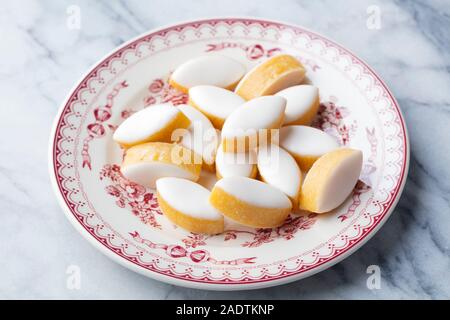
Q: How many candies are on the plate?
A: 14